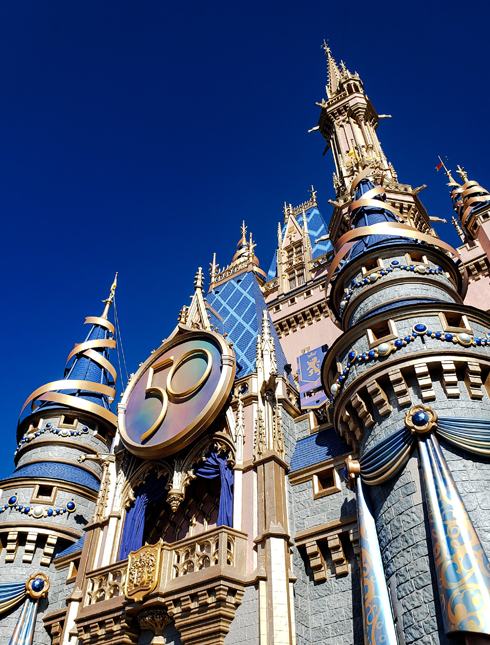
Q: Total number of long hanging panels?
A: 3